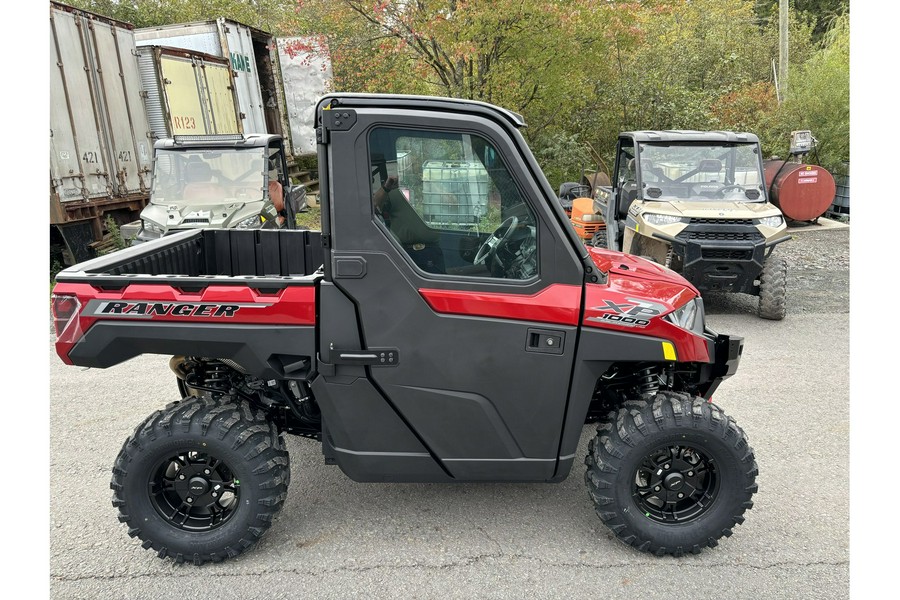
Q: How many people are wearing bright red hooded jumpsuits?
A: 0